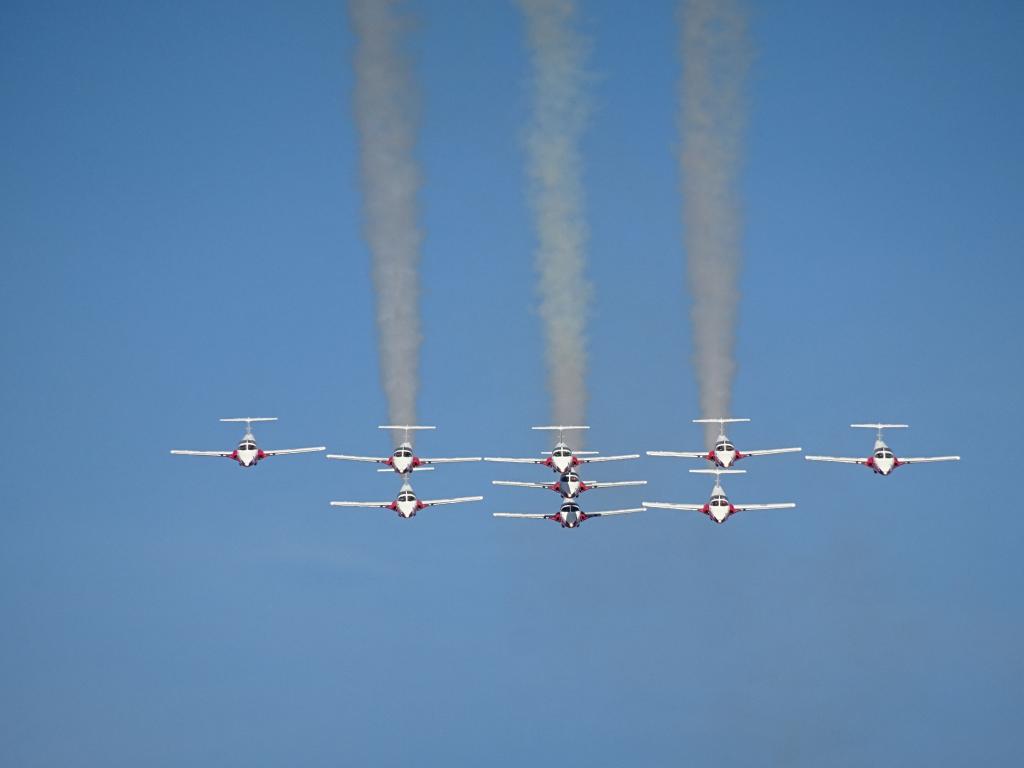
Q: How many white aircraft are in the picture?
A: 9